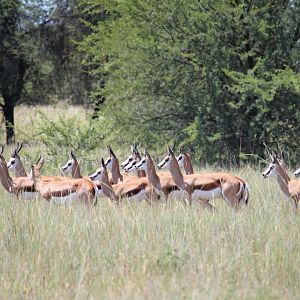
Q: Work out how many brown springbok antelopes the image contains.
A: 13